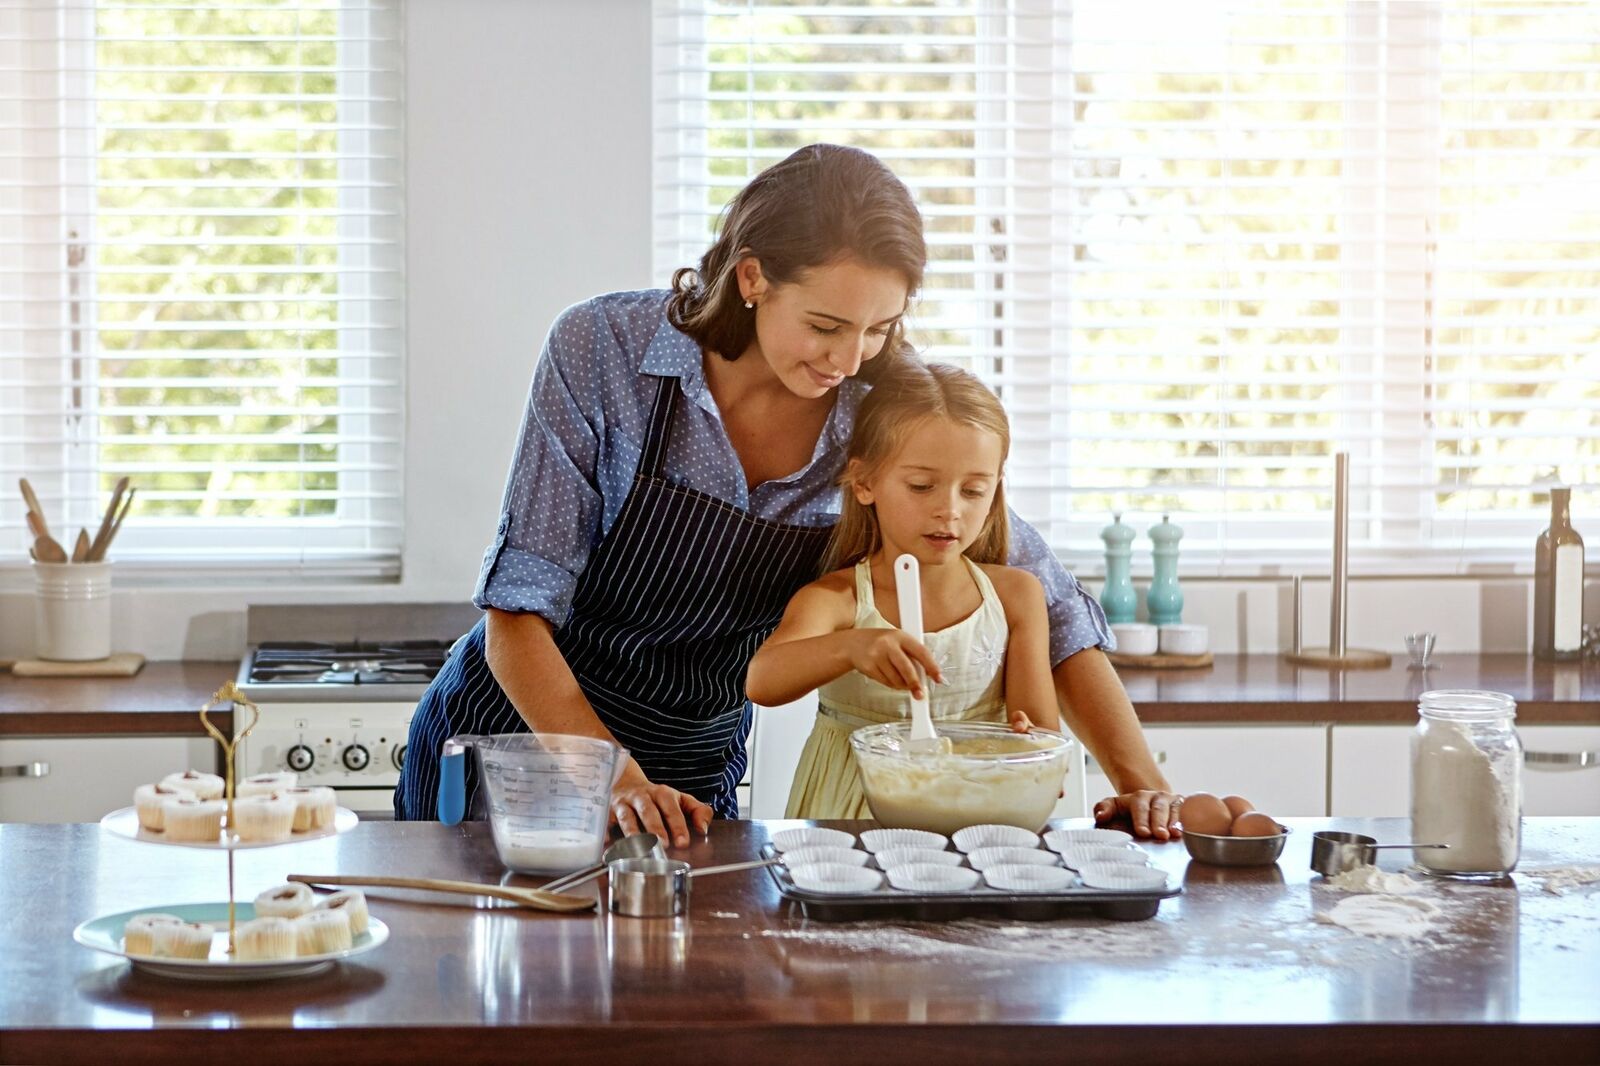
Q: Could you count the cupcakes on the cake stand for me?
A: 12